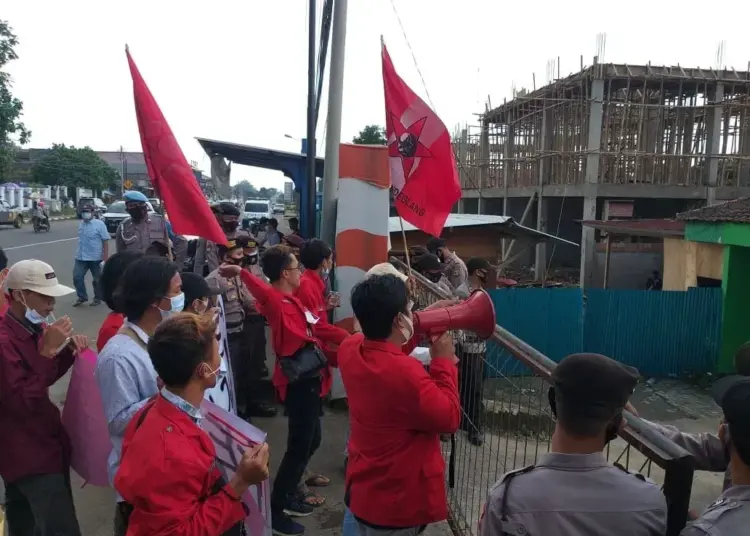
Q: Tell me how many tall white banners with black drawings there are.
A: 1